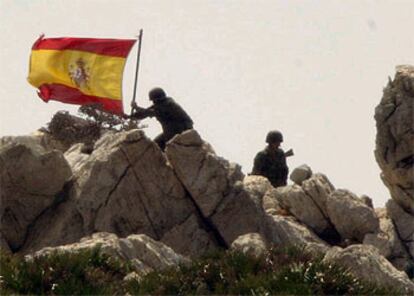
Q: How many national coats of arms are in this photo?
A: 1